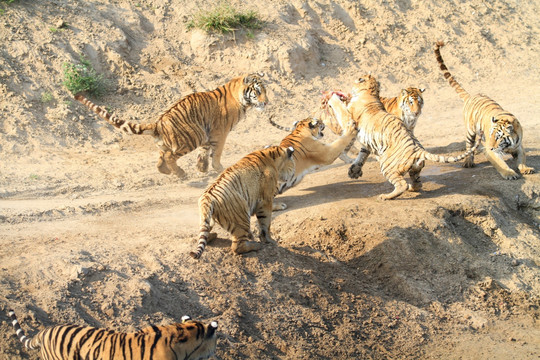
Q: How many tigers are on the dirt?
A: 7